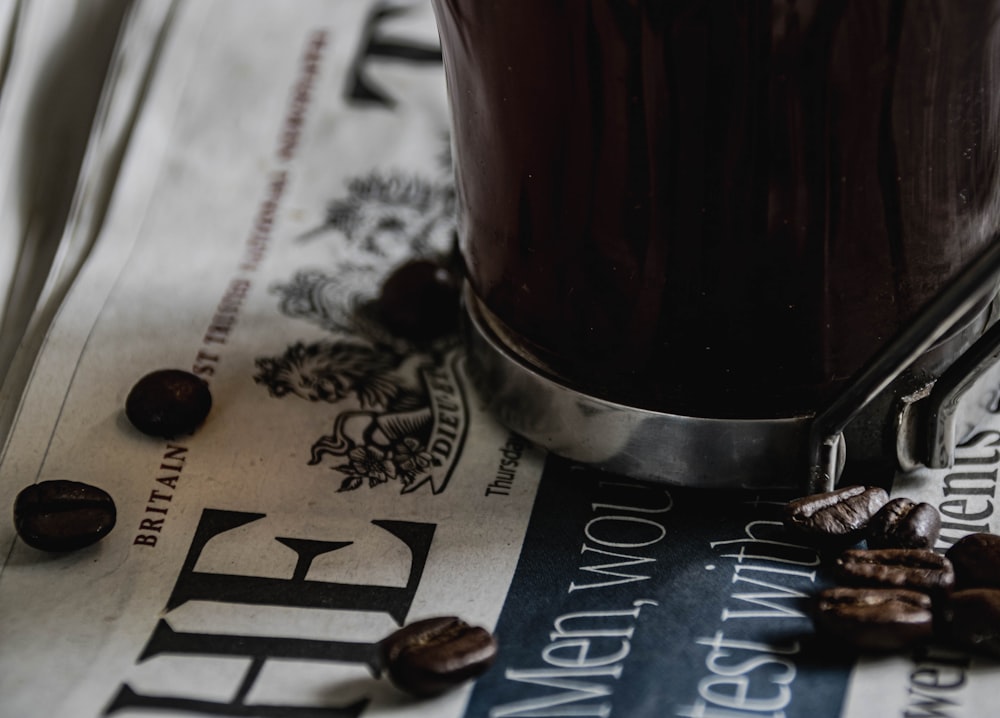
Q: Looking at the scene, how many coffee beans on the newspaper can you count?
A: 10